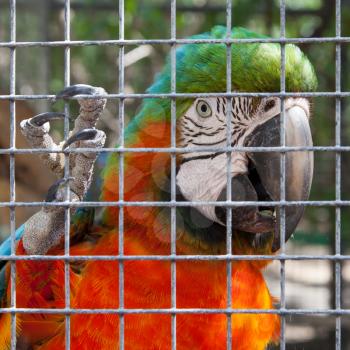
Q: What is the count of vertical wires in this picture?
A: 7